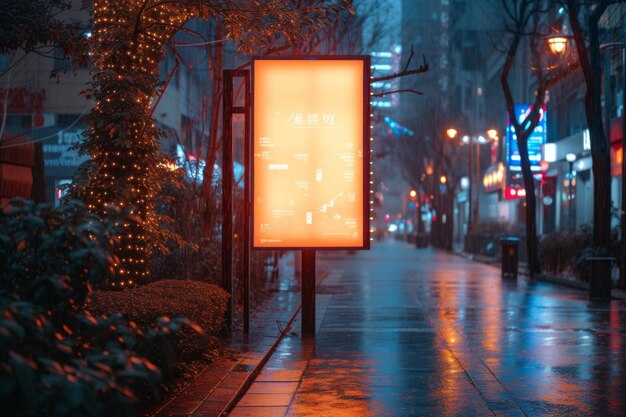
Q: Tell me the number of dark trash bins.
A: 2